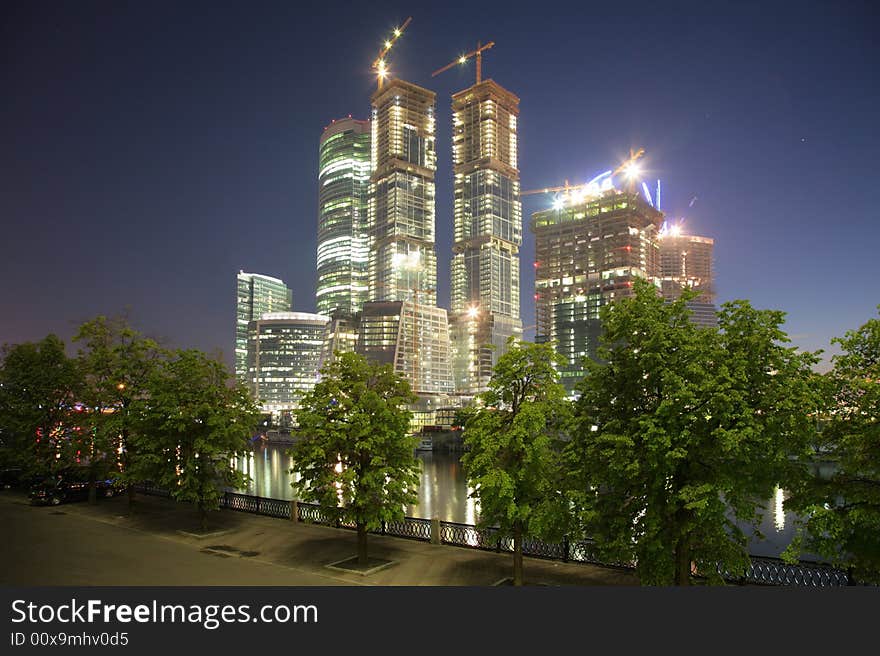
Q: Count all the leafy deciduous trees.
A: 7